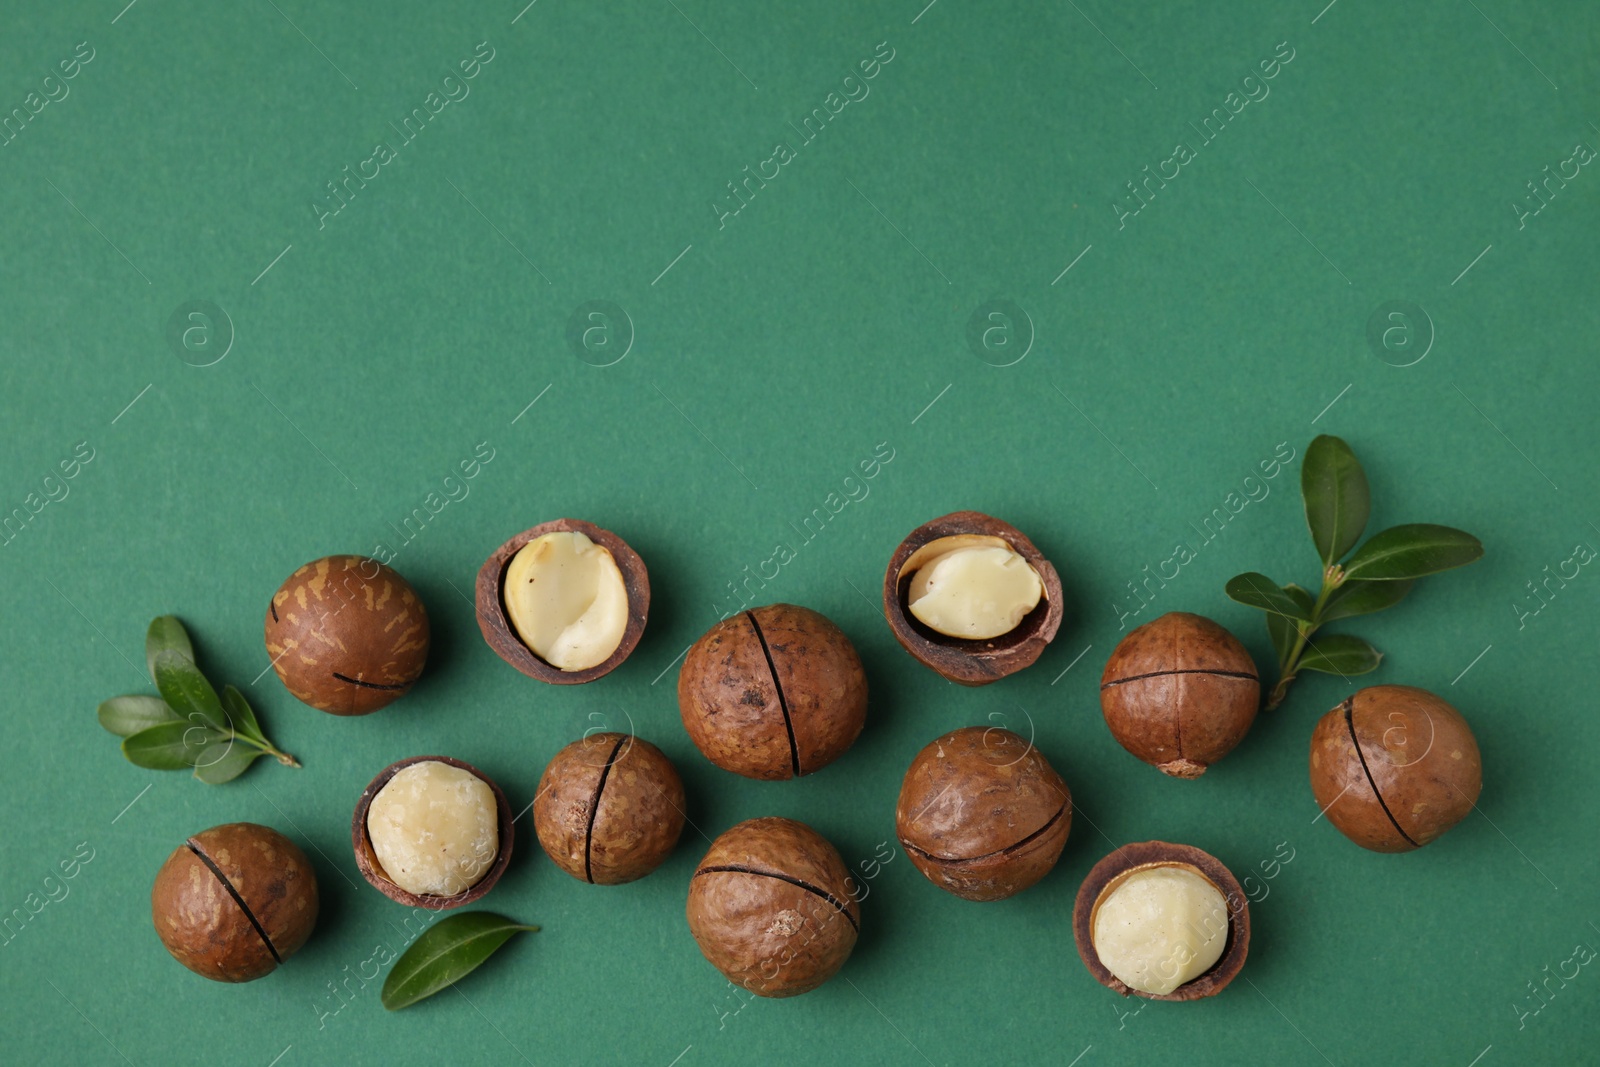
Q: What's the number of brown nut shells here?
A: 12